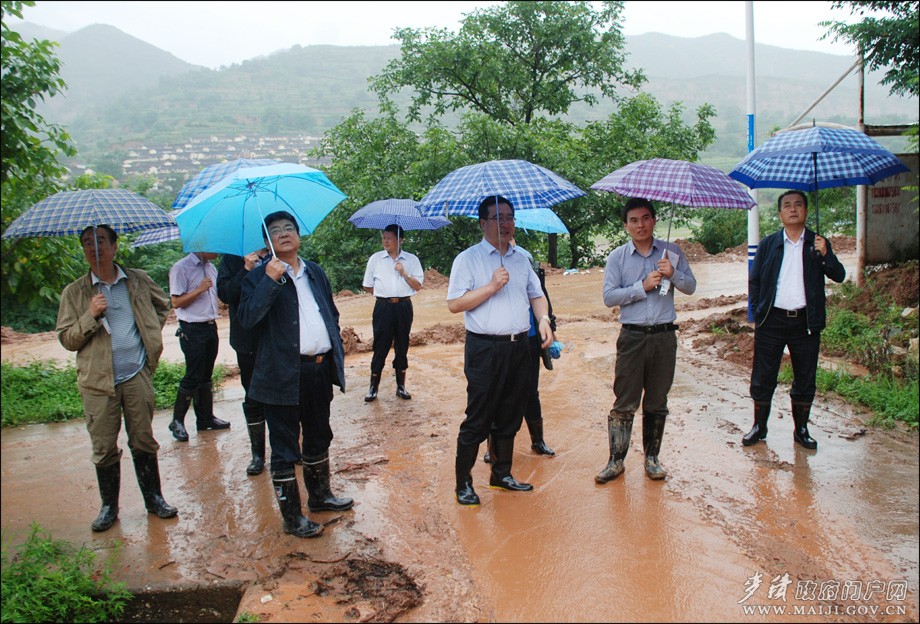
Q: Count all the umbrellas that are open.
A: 9